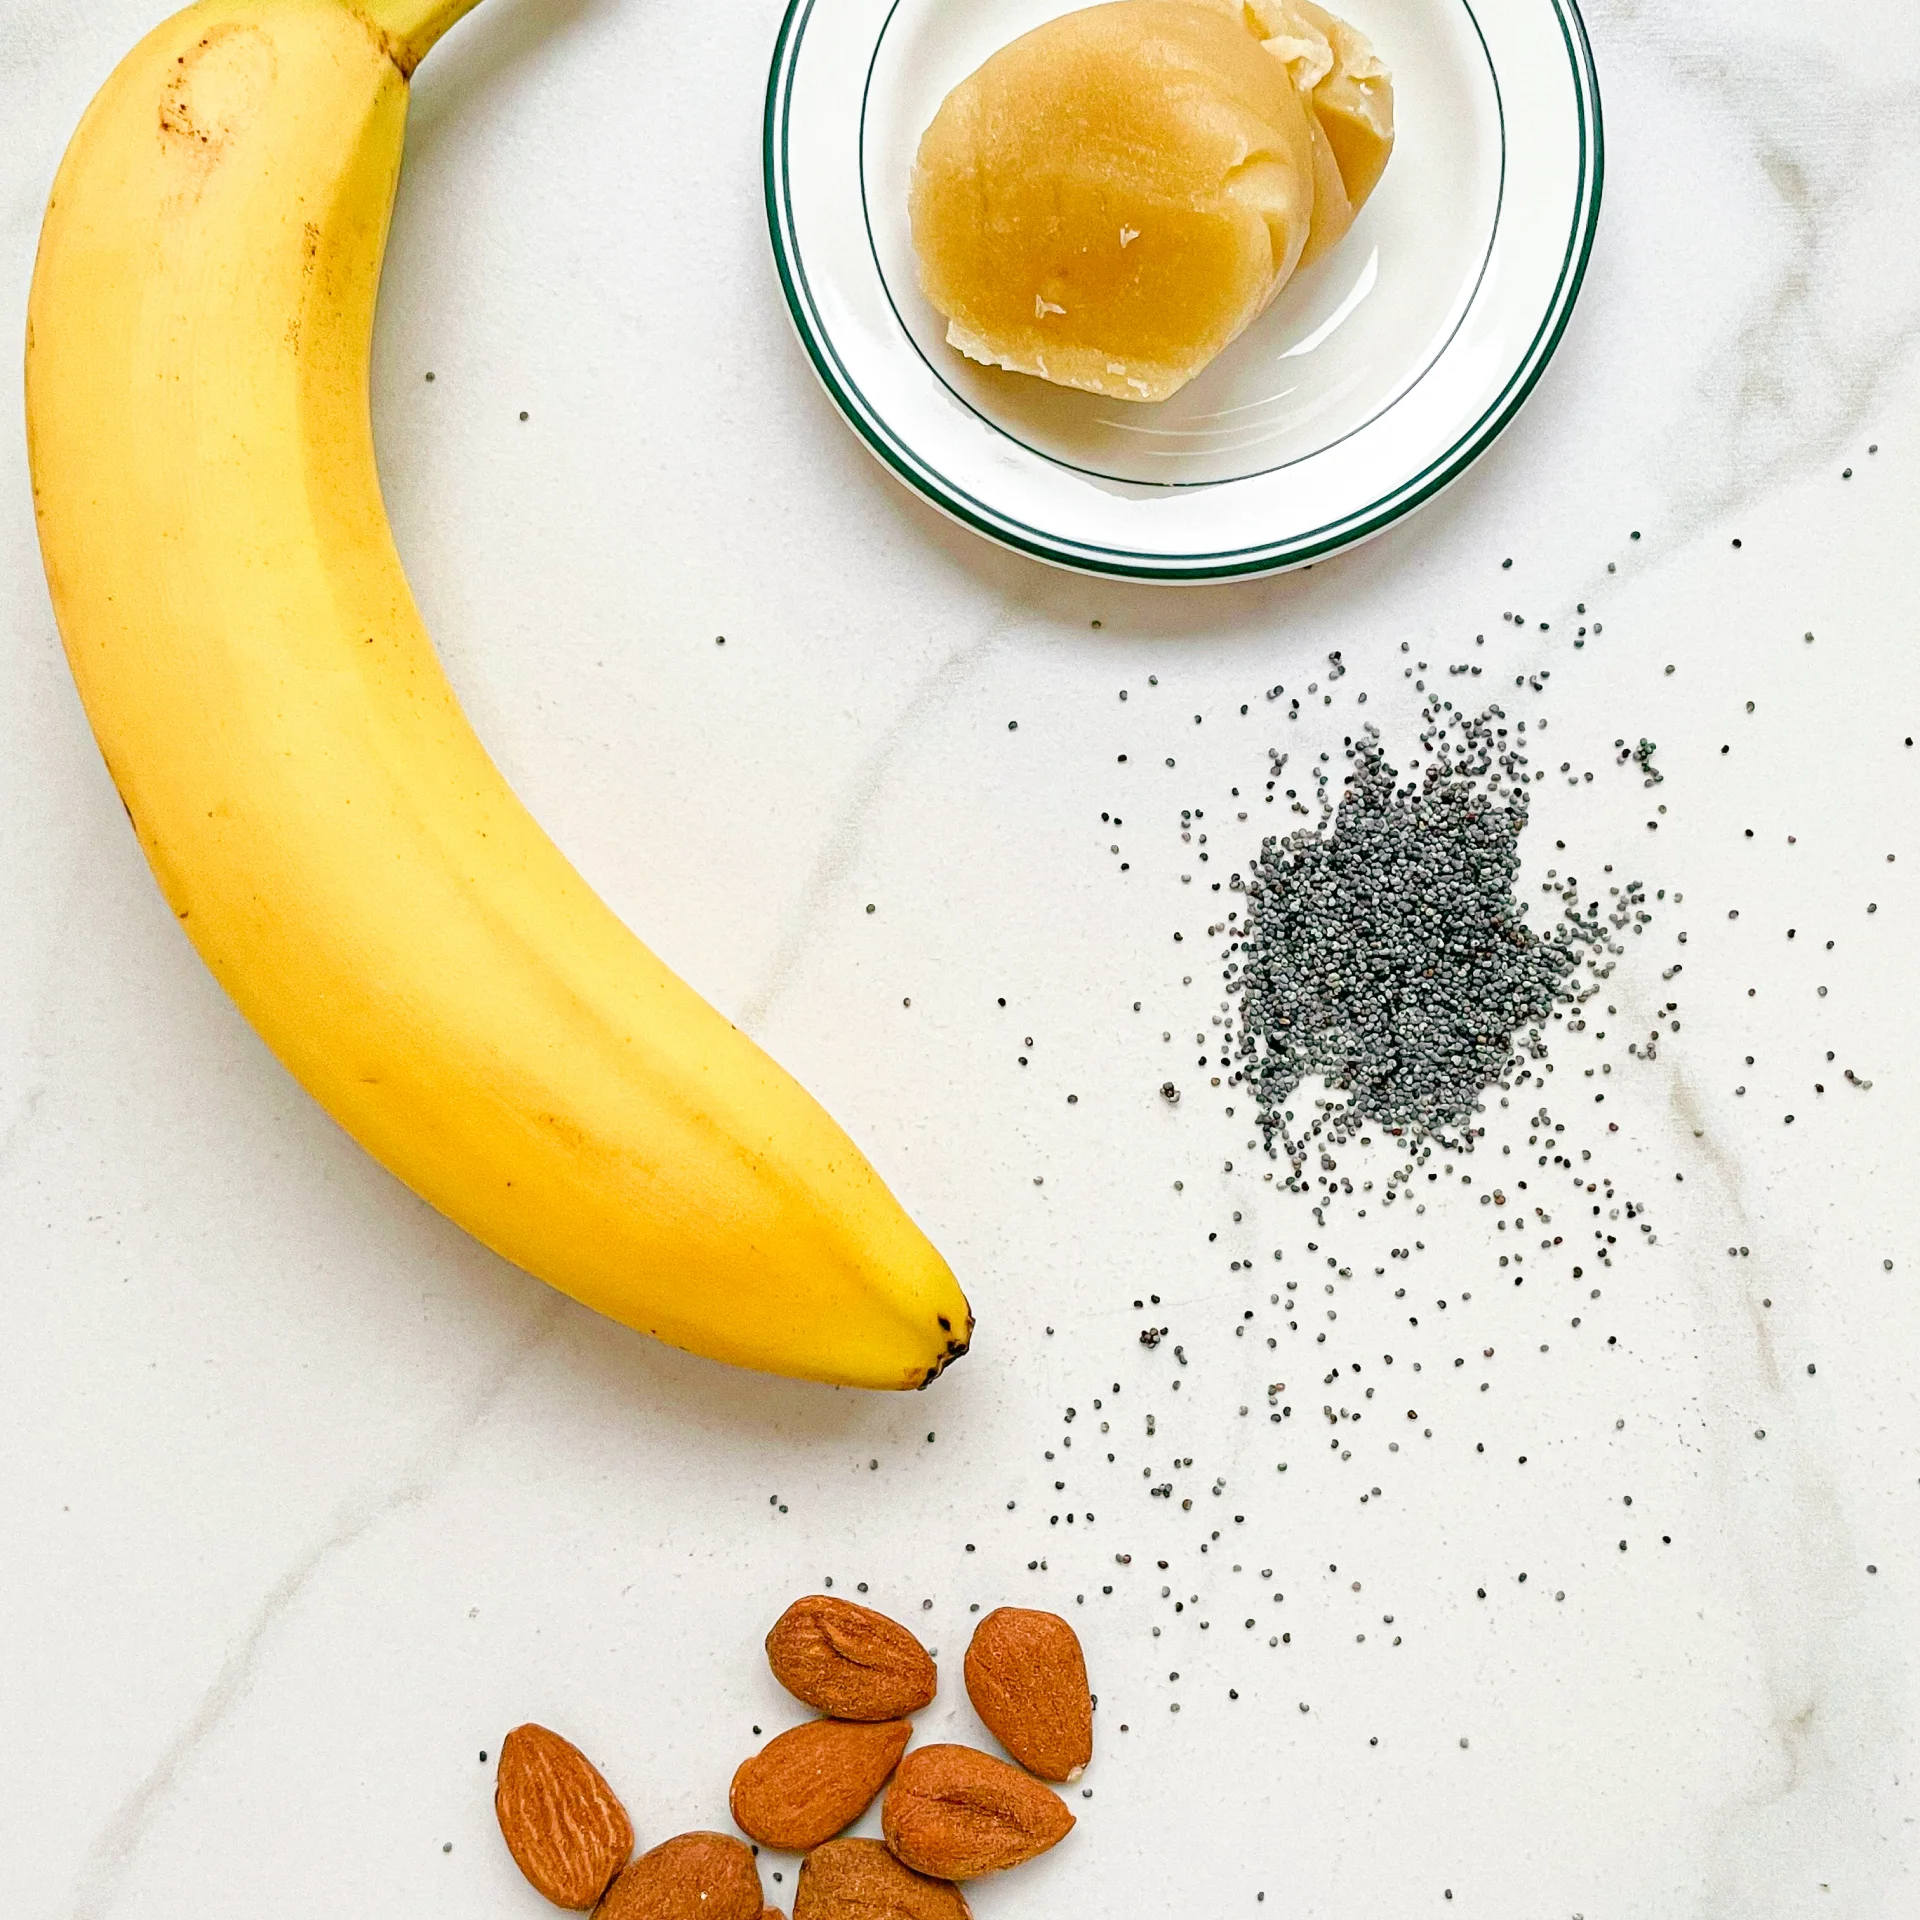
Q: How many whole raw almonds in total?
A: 5